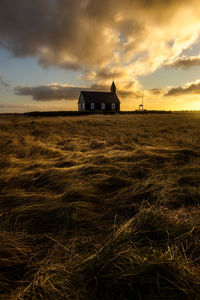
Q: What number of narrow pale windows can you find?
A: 5